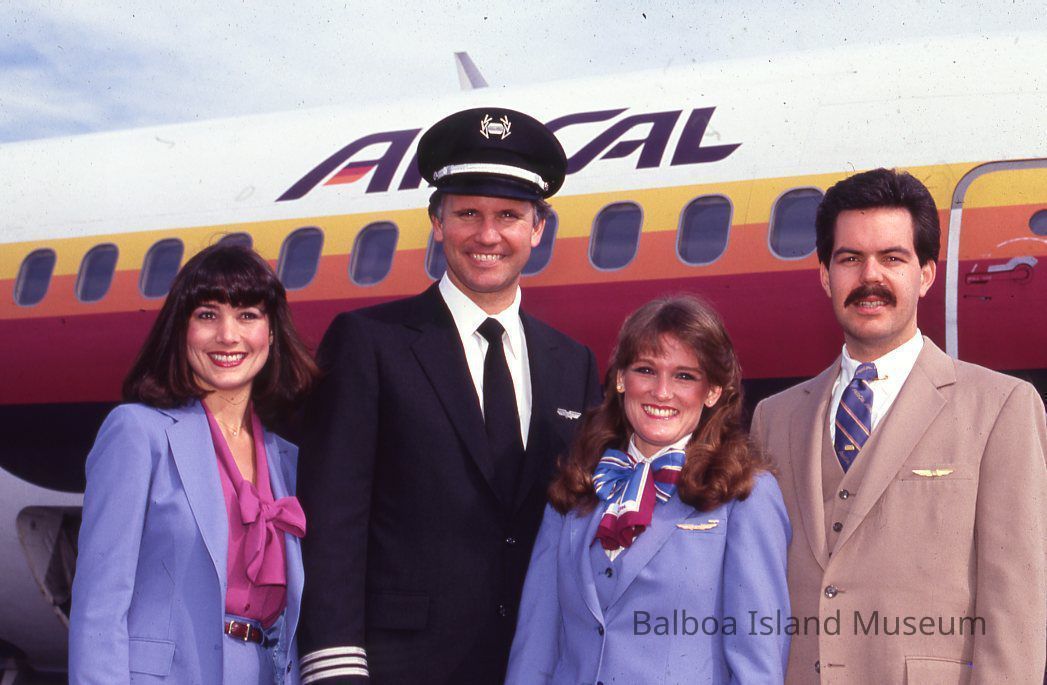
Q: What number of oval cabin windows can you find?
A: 11